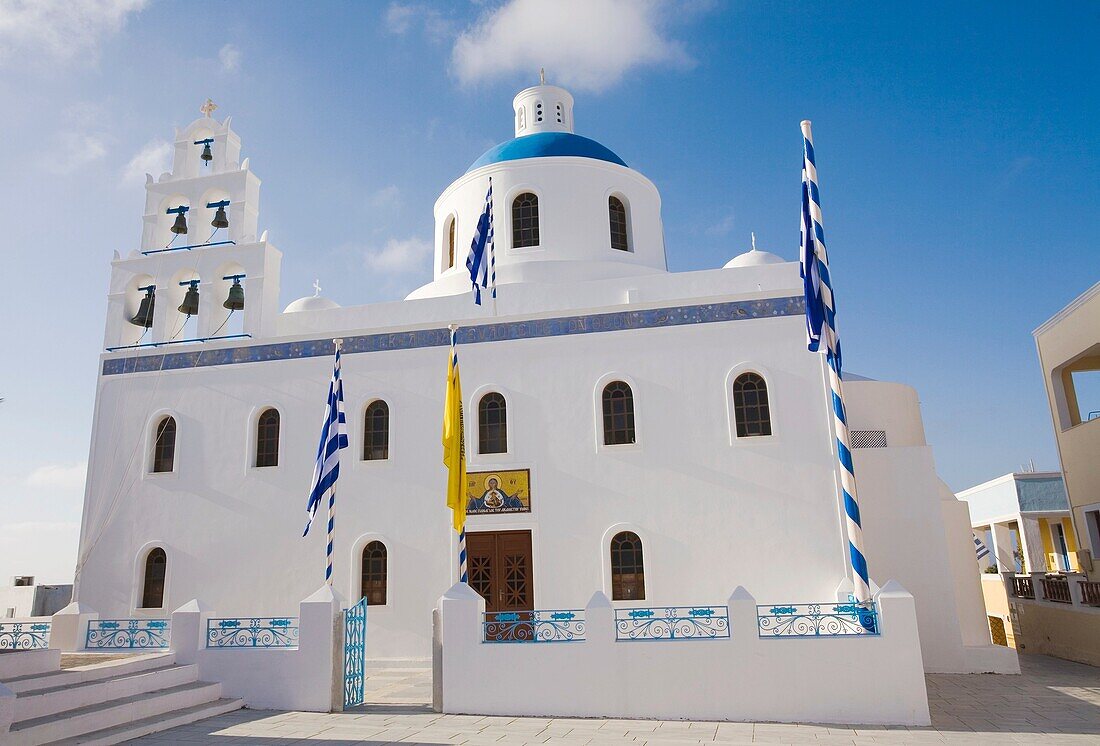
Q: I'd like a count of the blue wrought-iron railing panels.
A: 6